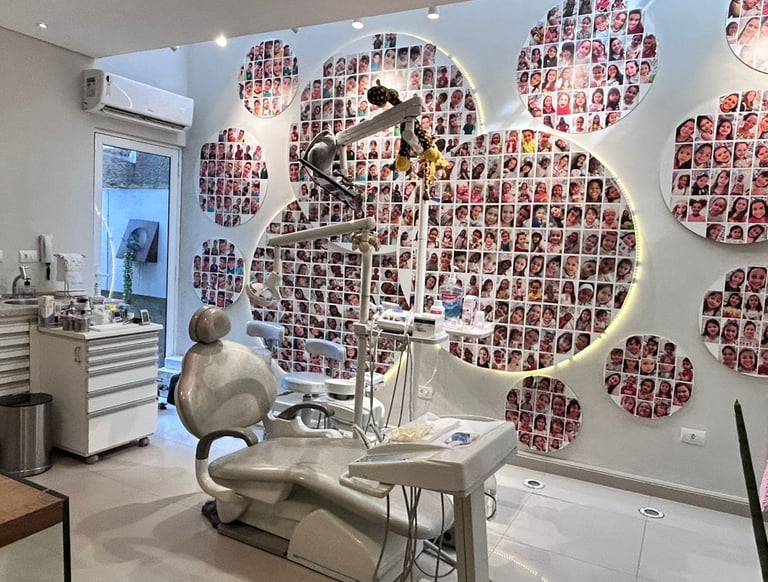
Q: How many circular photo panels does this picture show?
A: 12